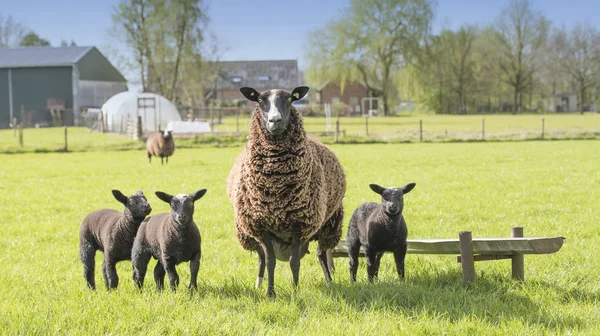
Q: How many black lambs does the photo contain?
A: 3